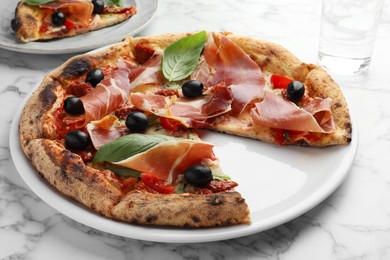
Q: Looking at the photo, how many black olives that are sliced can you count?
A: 0